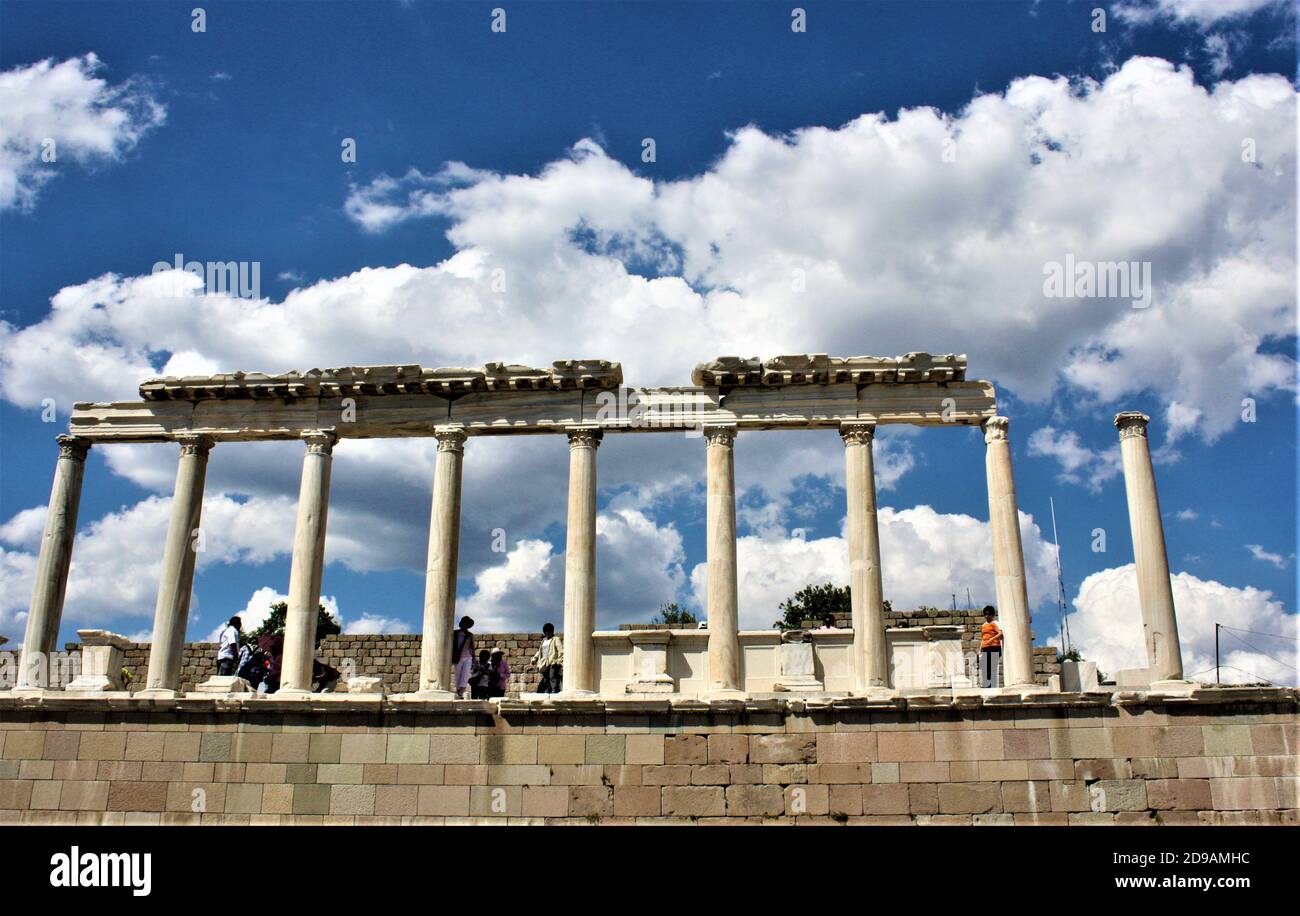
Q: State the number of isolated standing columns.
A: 1